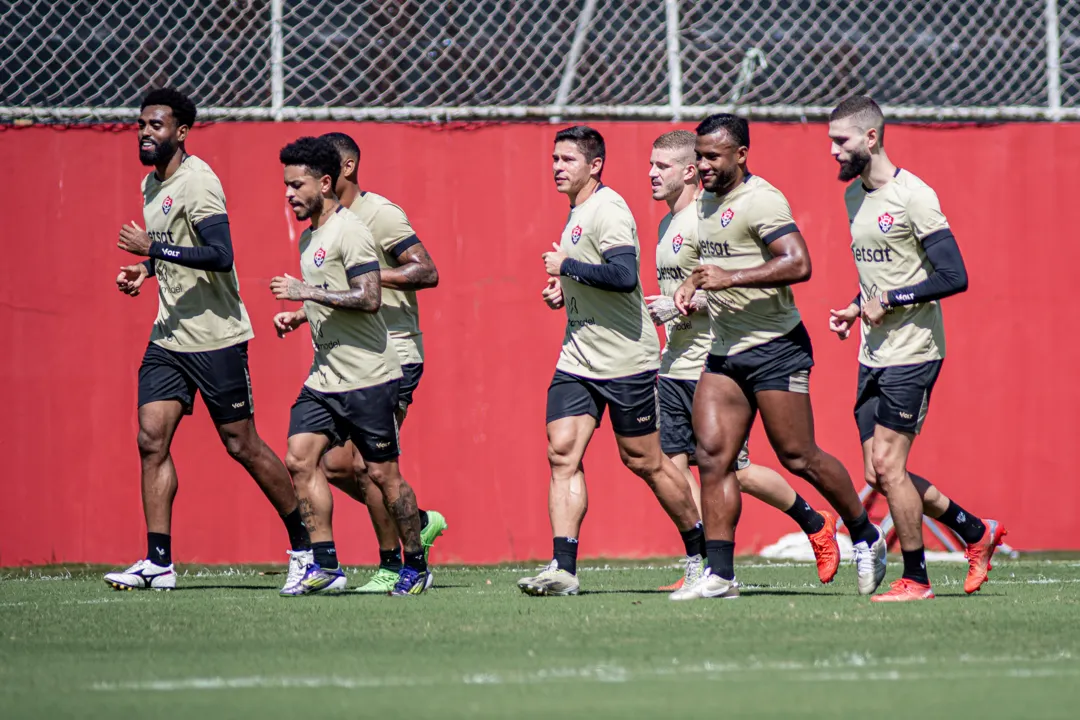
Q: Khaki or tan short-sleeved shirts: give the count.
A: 7